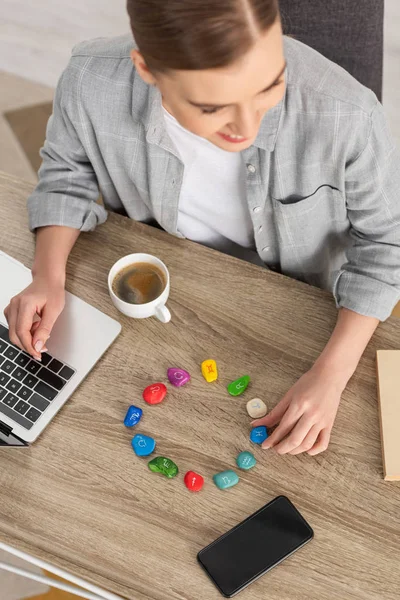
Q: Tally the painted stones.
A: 12